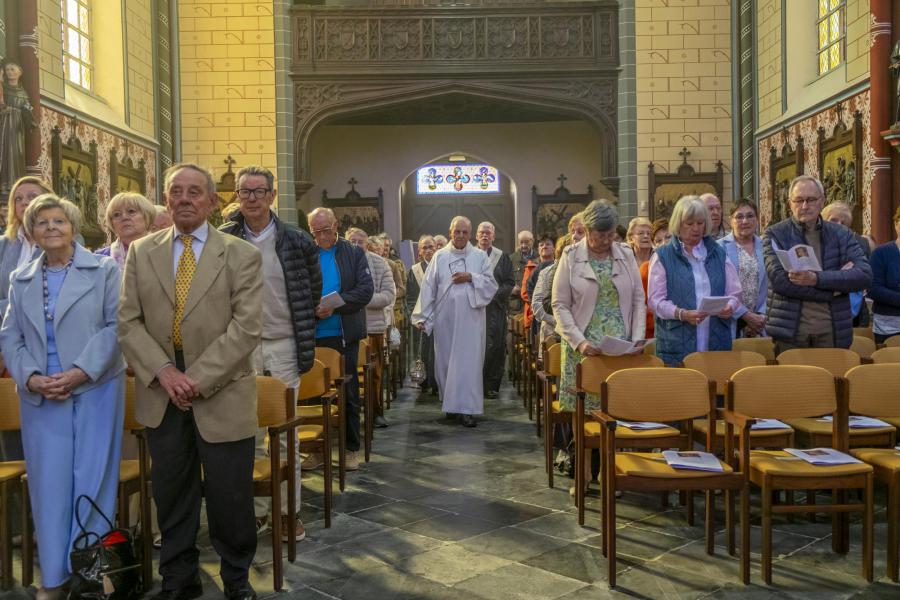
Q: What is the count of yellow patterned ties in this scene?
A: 1